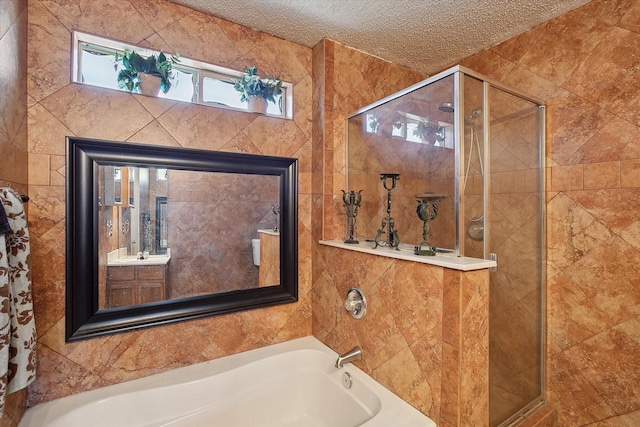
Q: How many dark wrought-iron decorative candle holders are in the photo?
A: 3